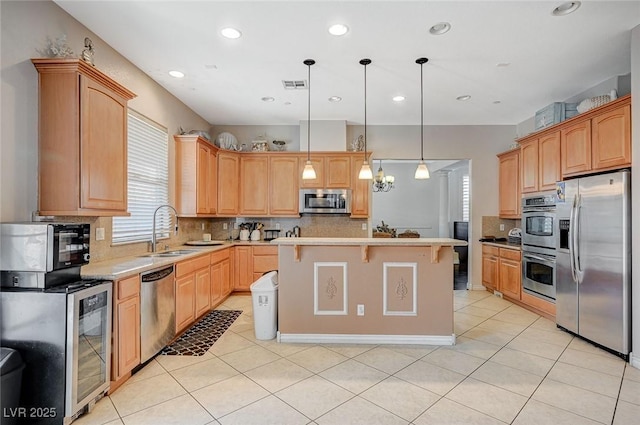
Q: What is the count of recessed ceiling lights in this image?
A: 9